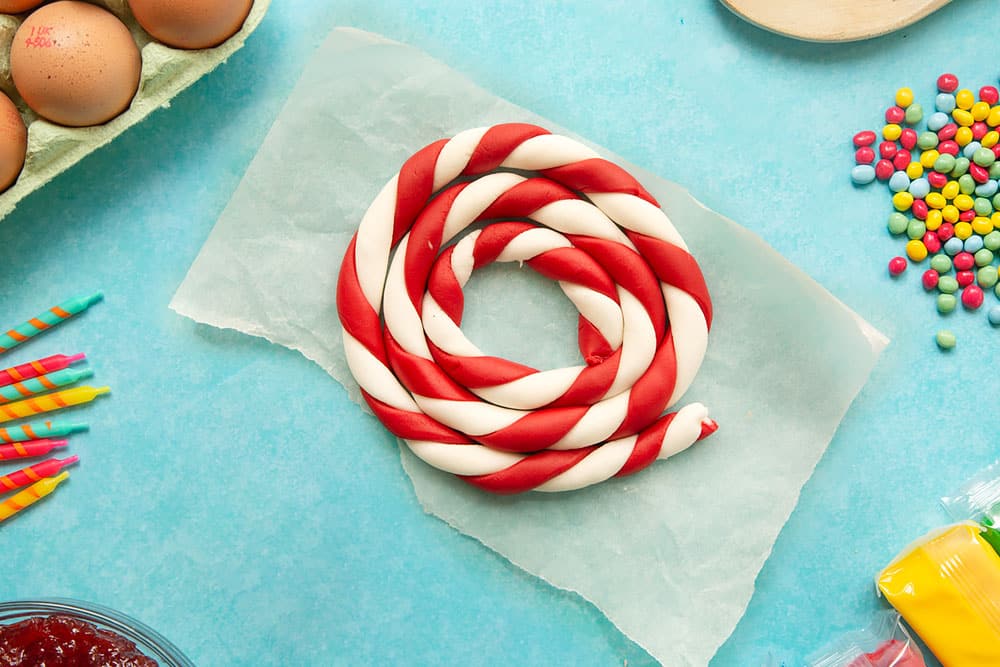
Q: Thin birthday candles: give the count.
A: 8